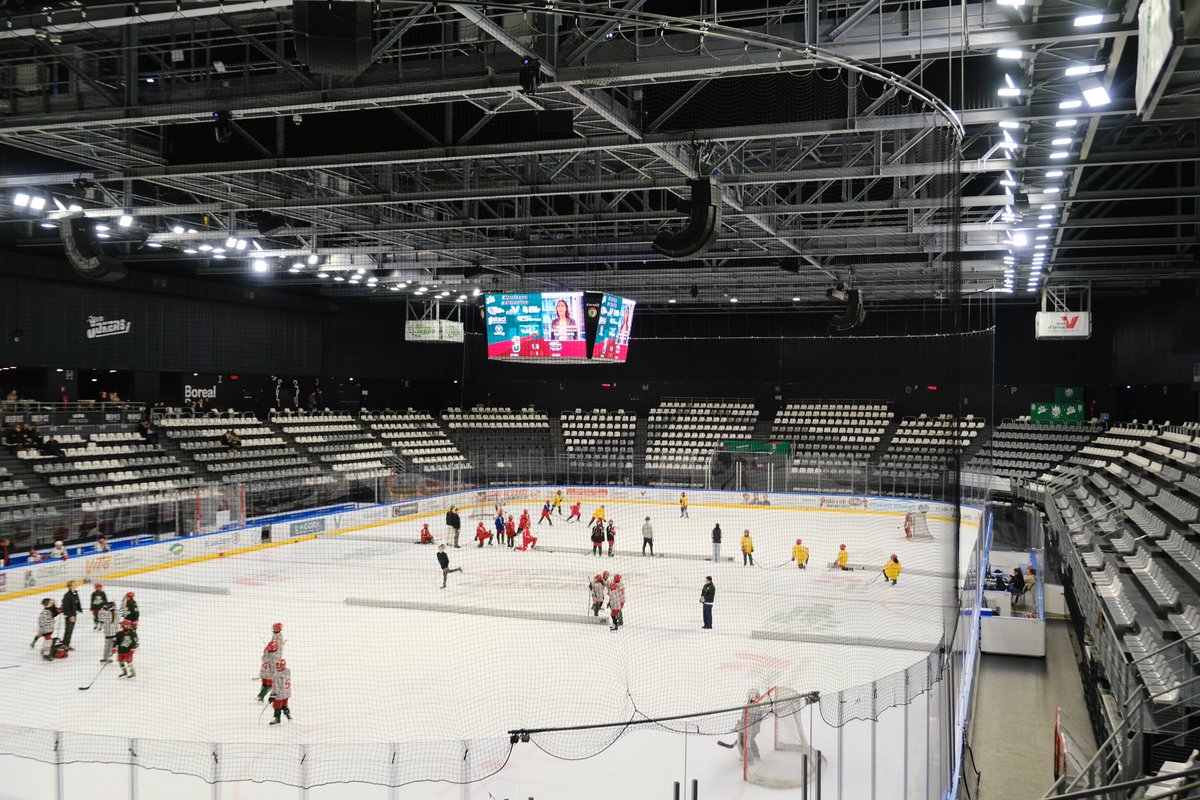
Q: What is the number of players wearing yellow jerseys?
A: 7